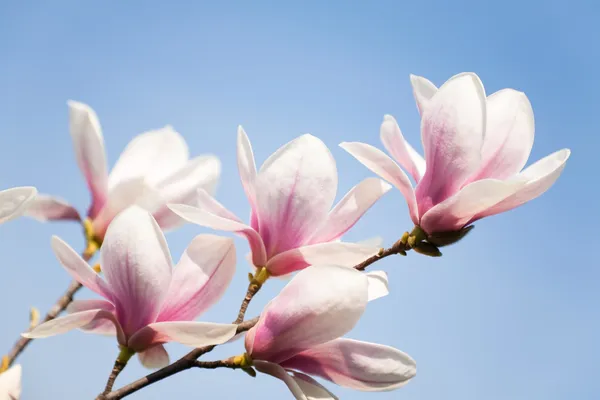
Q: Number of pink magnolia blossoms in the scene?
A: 5